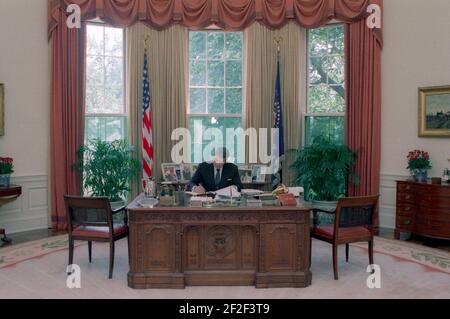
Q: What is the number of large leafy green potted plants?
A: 2